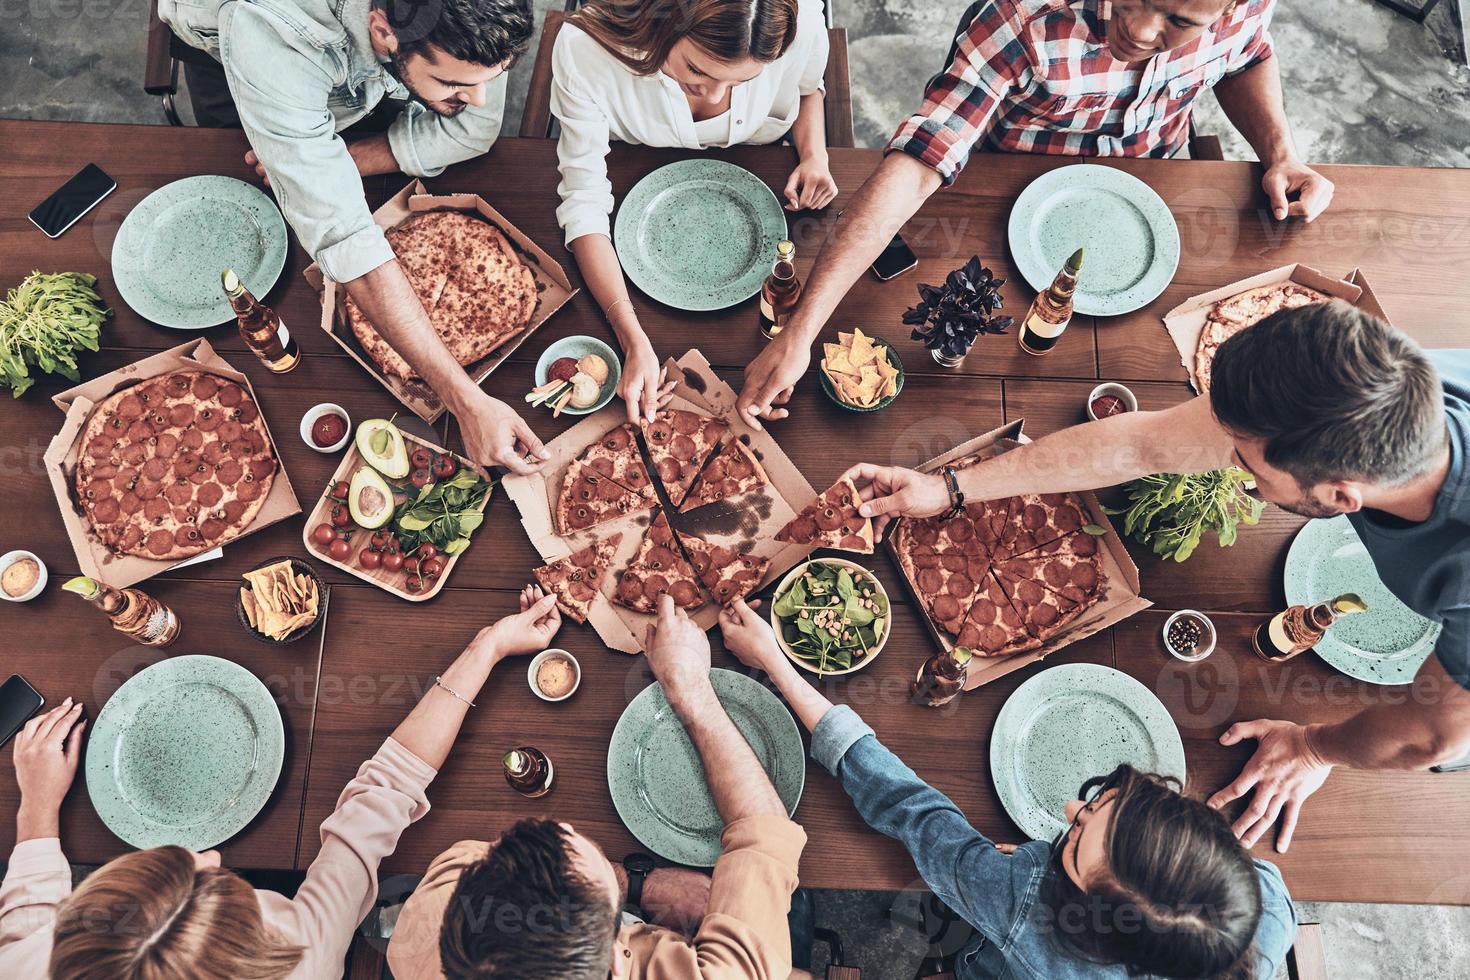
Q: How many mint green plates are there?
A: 7